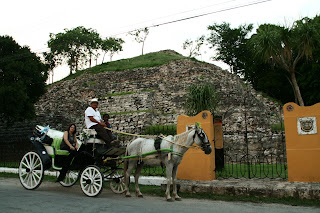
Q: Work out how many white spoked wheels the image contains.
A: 4